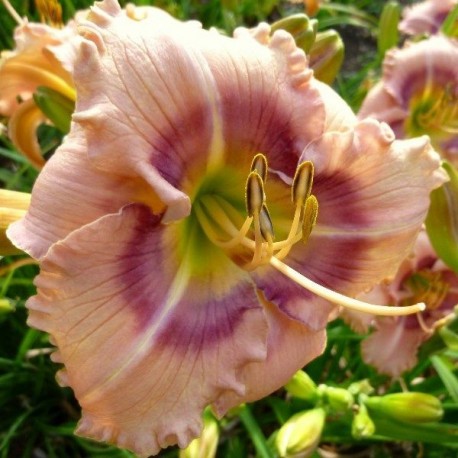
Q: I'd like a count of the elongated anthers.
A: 5